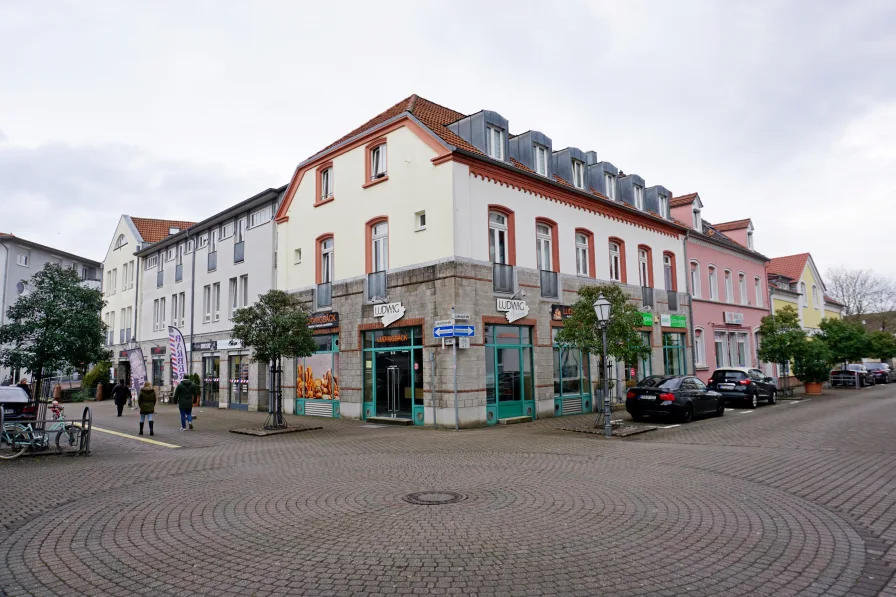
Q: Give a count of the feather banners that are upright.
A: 2